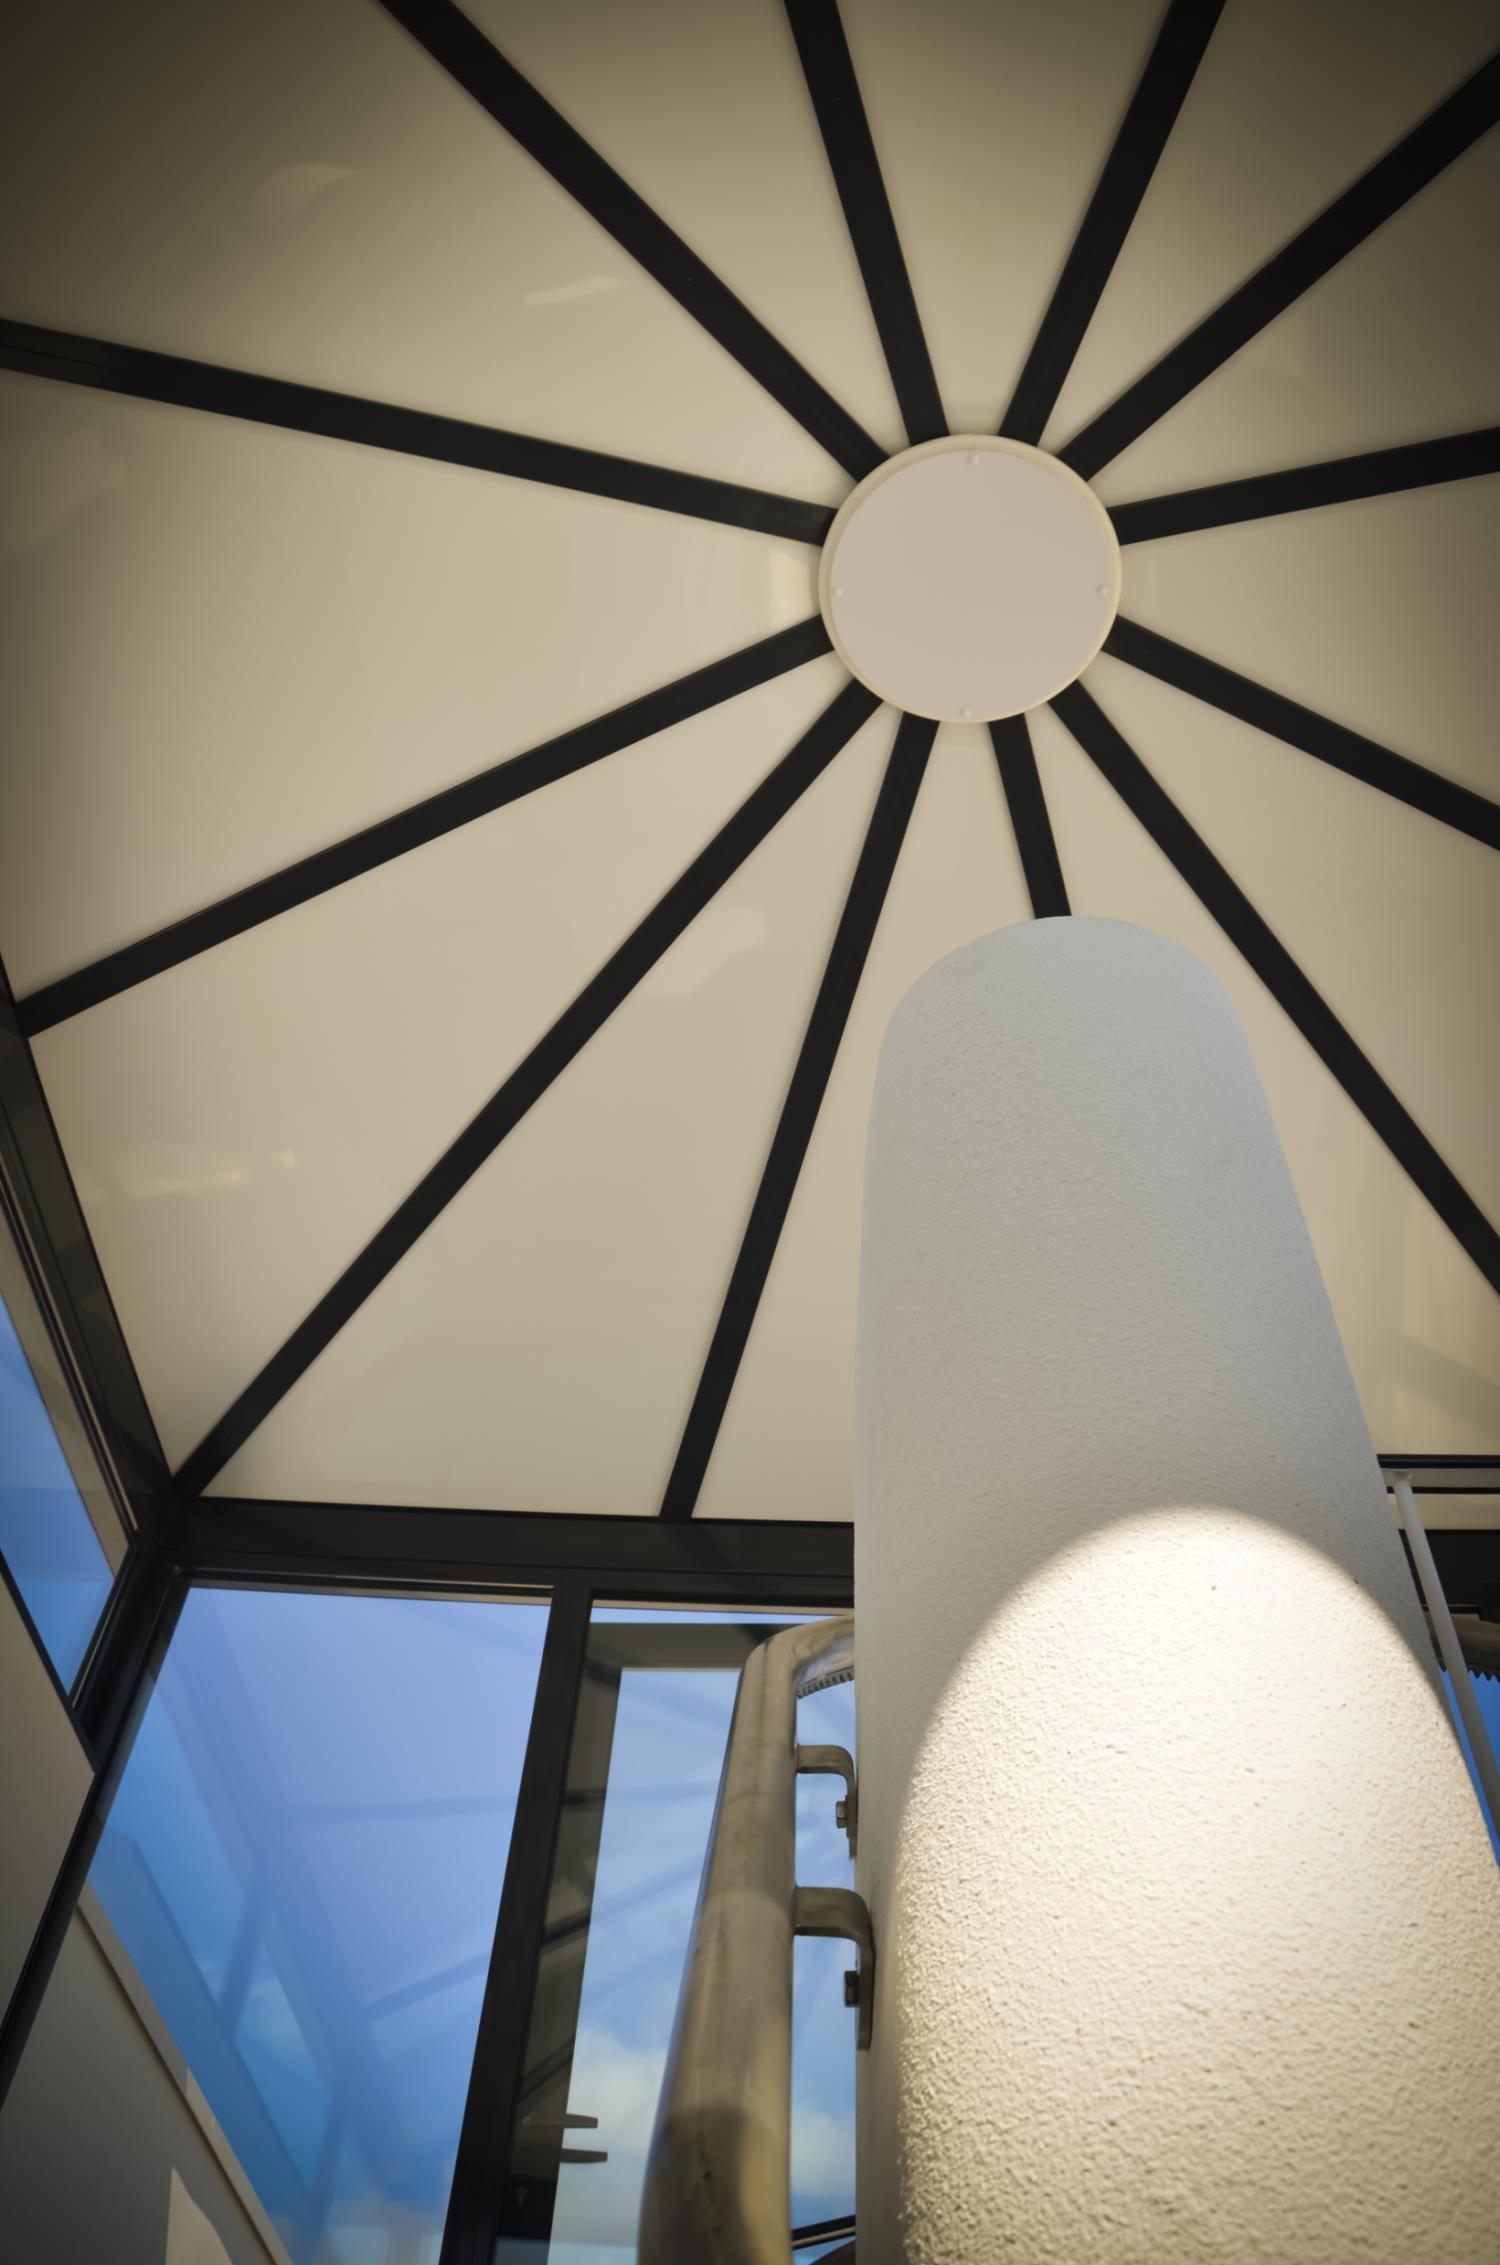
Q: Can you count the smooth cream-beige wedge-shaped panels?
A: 12